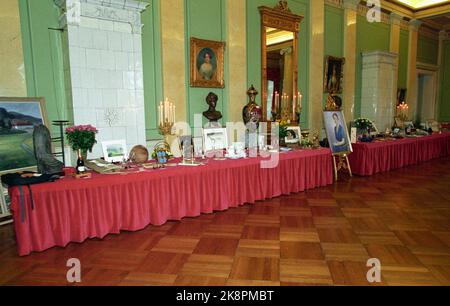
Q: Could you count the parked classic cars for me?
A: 0